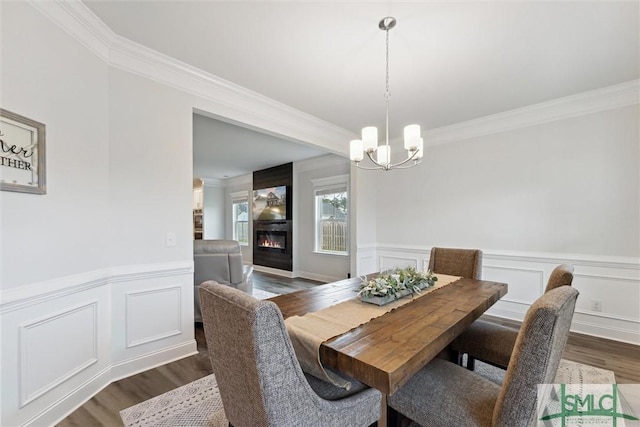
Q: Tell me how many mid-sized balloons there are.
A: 0